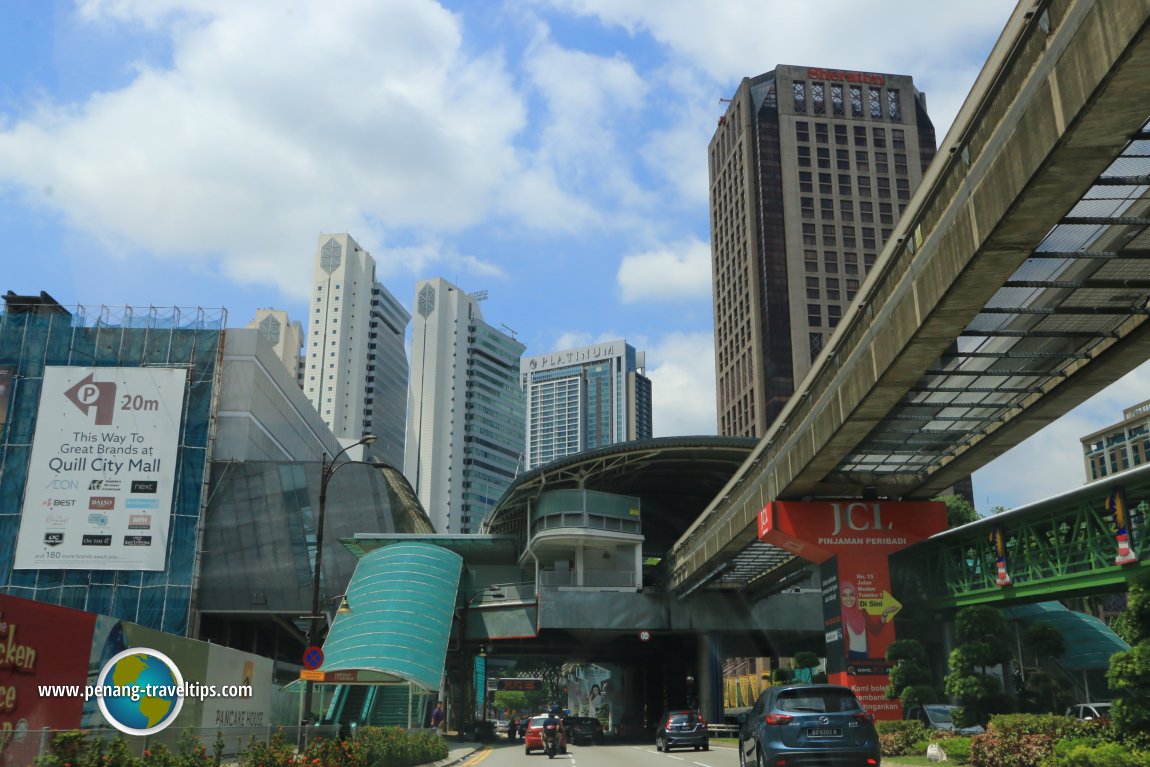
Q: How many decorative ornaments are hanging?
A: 2